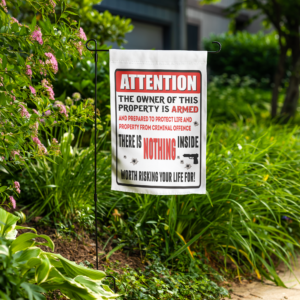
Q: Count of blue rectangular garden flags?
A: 0